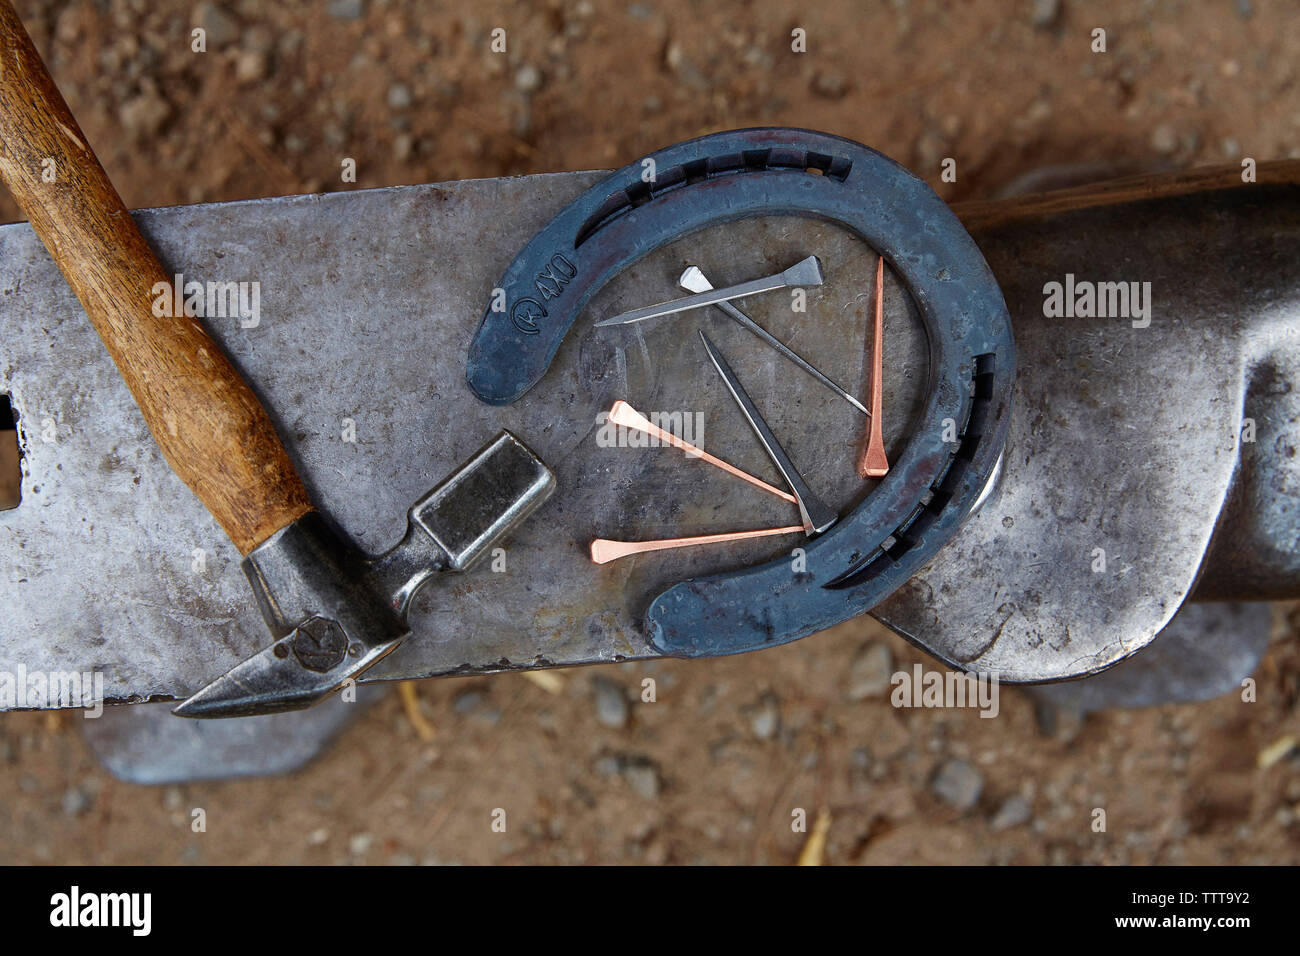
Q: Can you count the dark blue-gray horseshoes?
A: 1